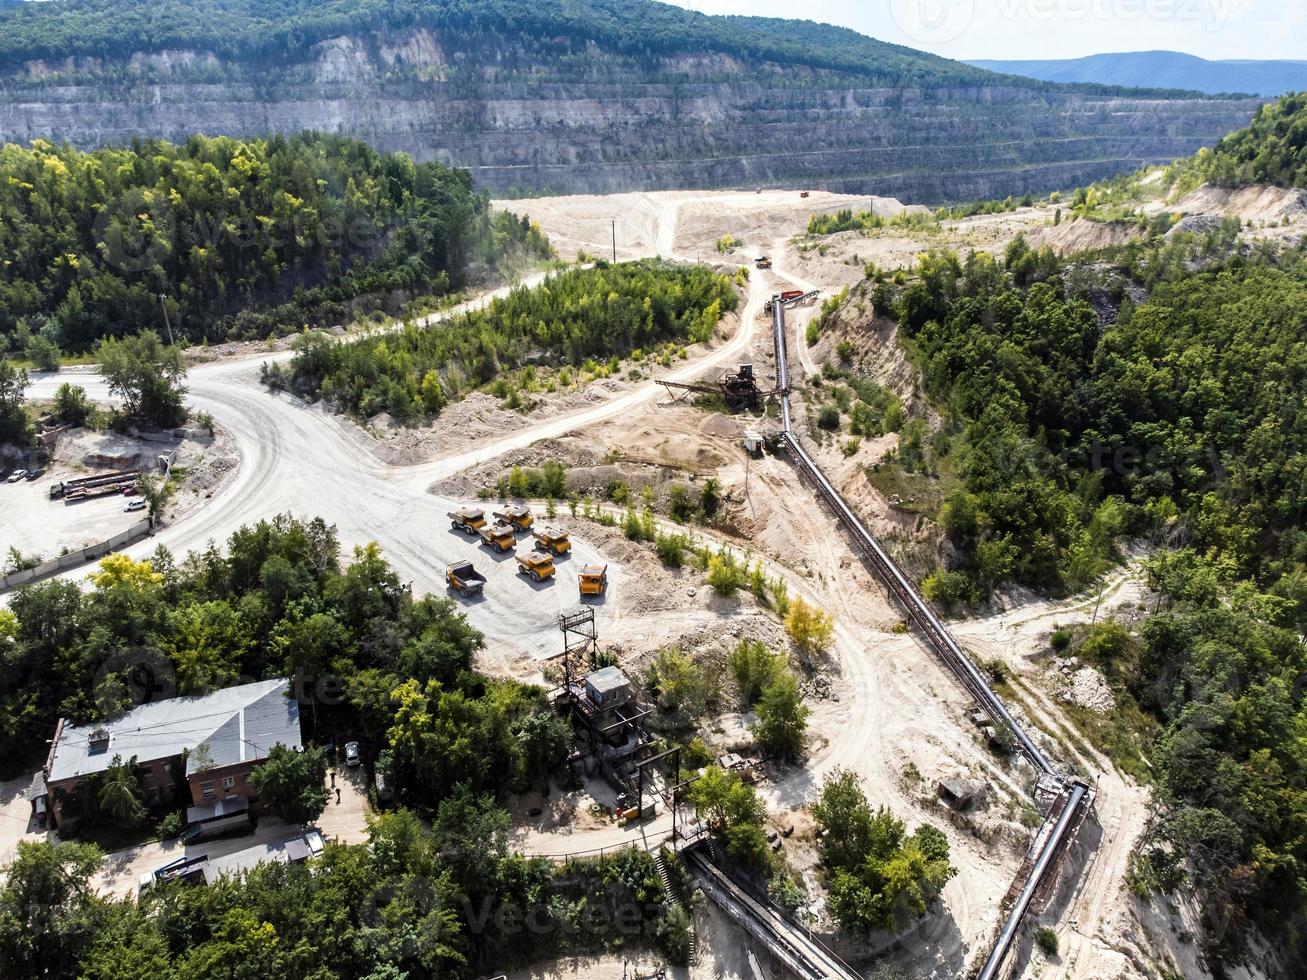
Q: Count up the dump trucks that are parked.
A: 7